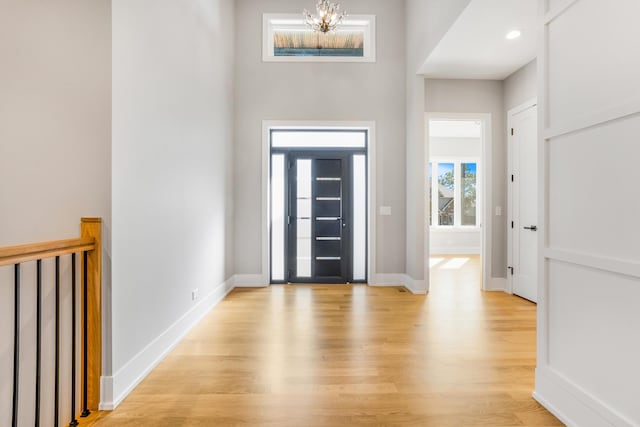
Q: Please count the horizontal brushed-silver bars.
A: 5